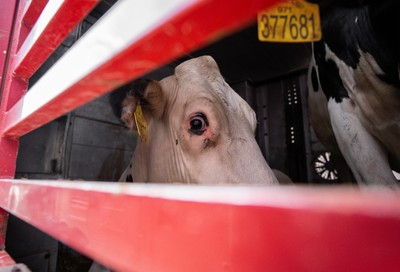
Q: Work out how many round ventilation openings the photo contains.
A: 1